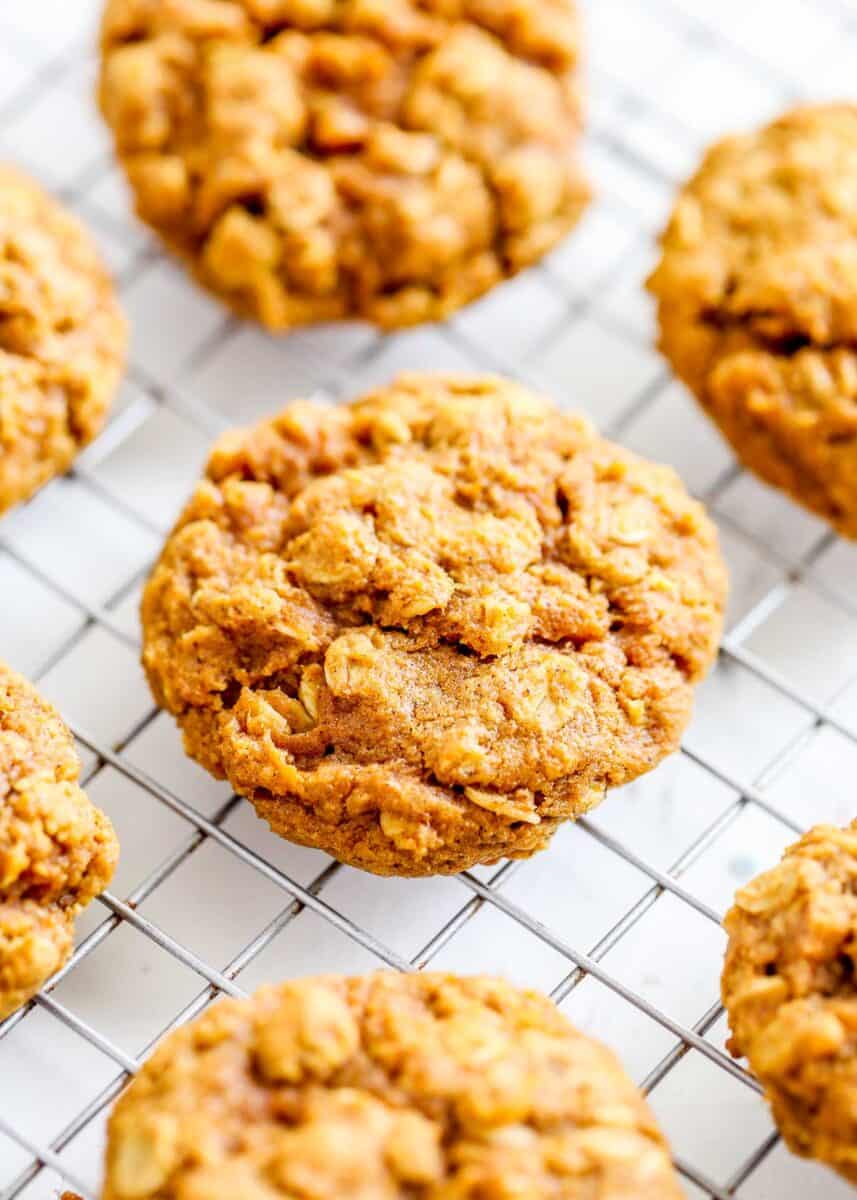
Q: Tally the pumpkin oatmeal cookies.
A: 7